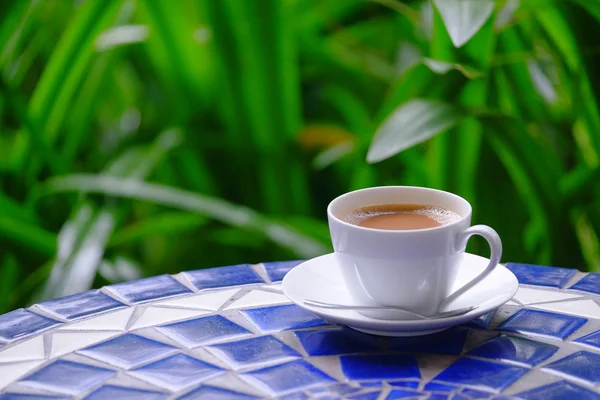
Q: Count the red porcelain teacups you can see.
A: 0